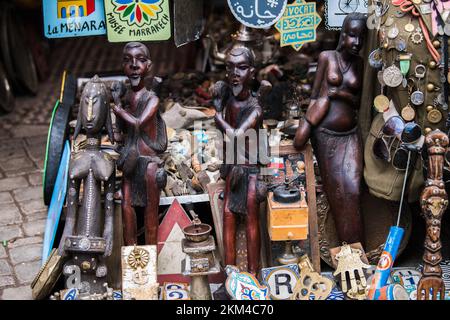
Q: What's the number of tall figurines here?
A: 4